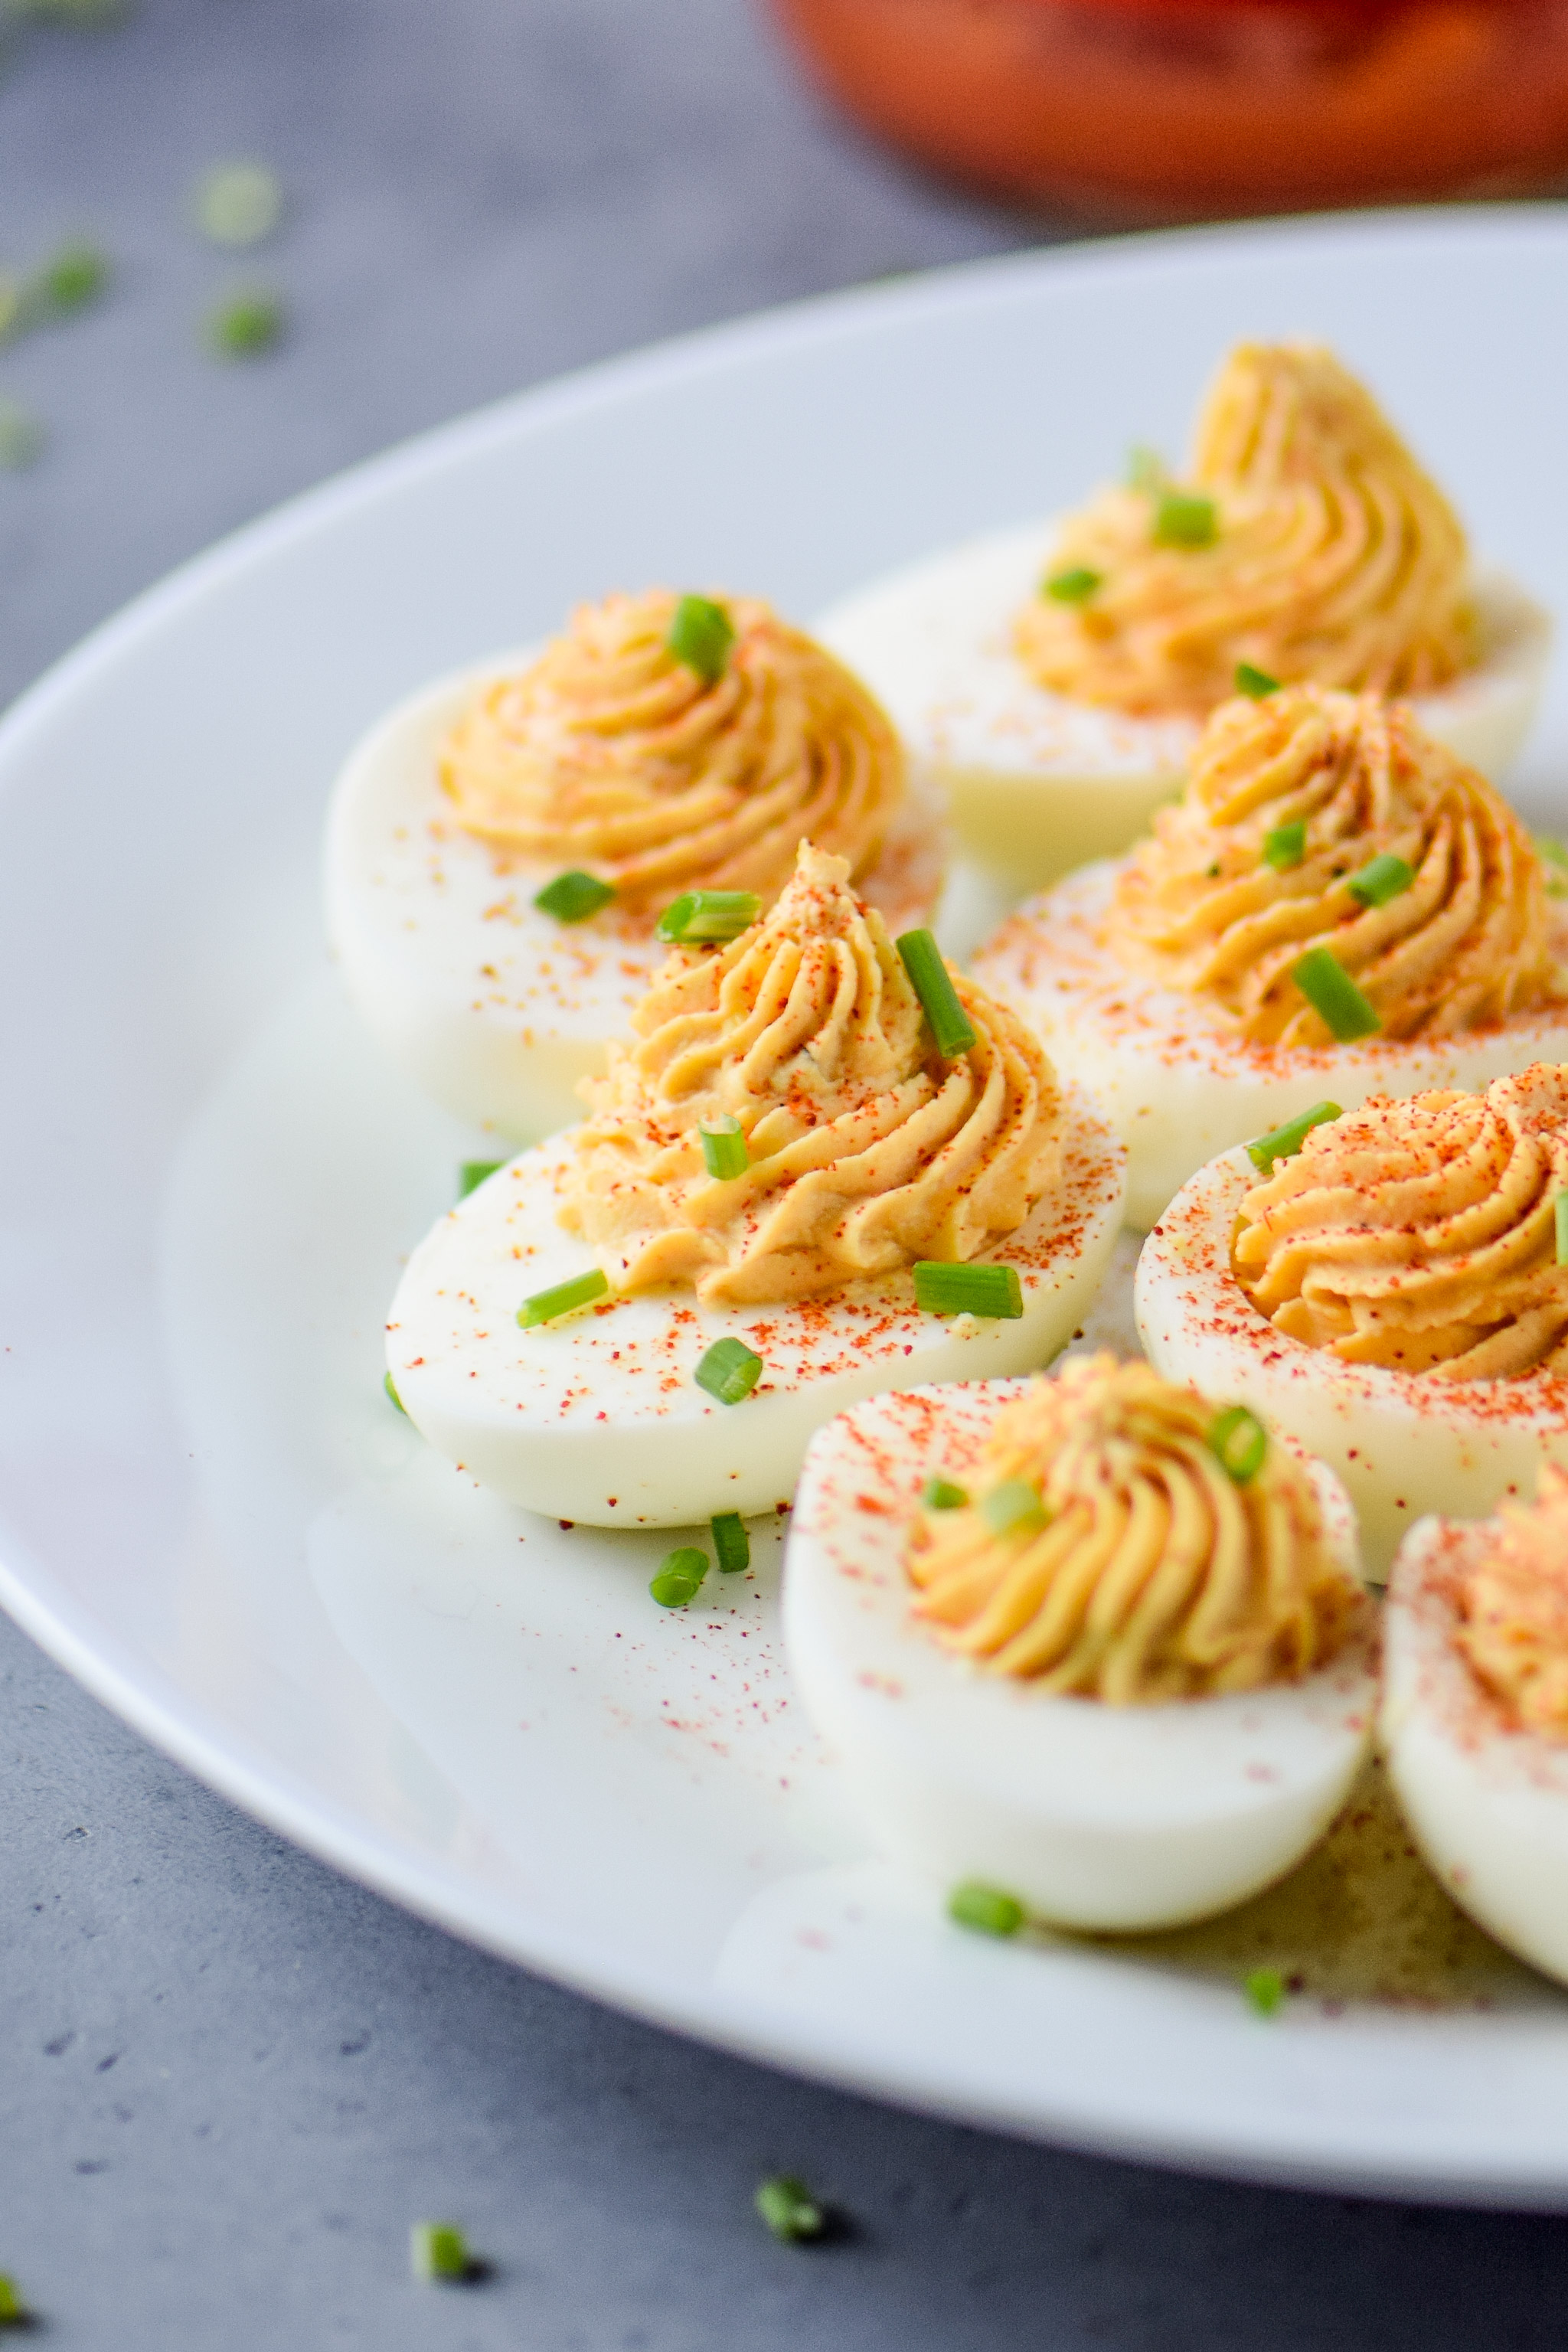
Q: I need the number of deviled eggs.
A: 7